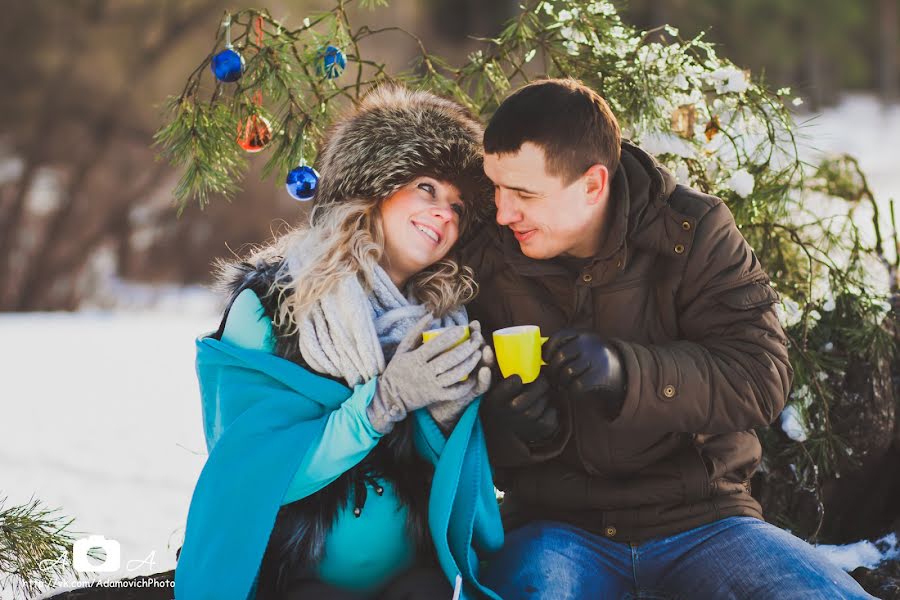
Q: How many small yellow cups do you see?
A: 2